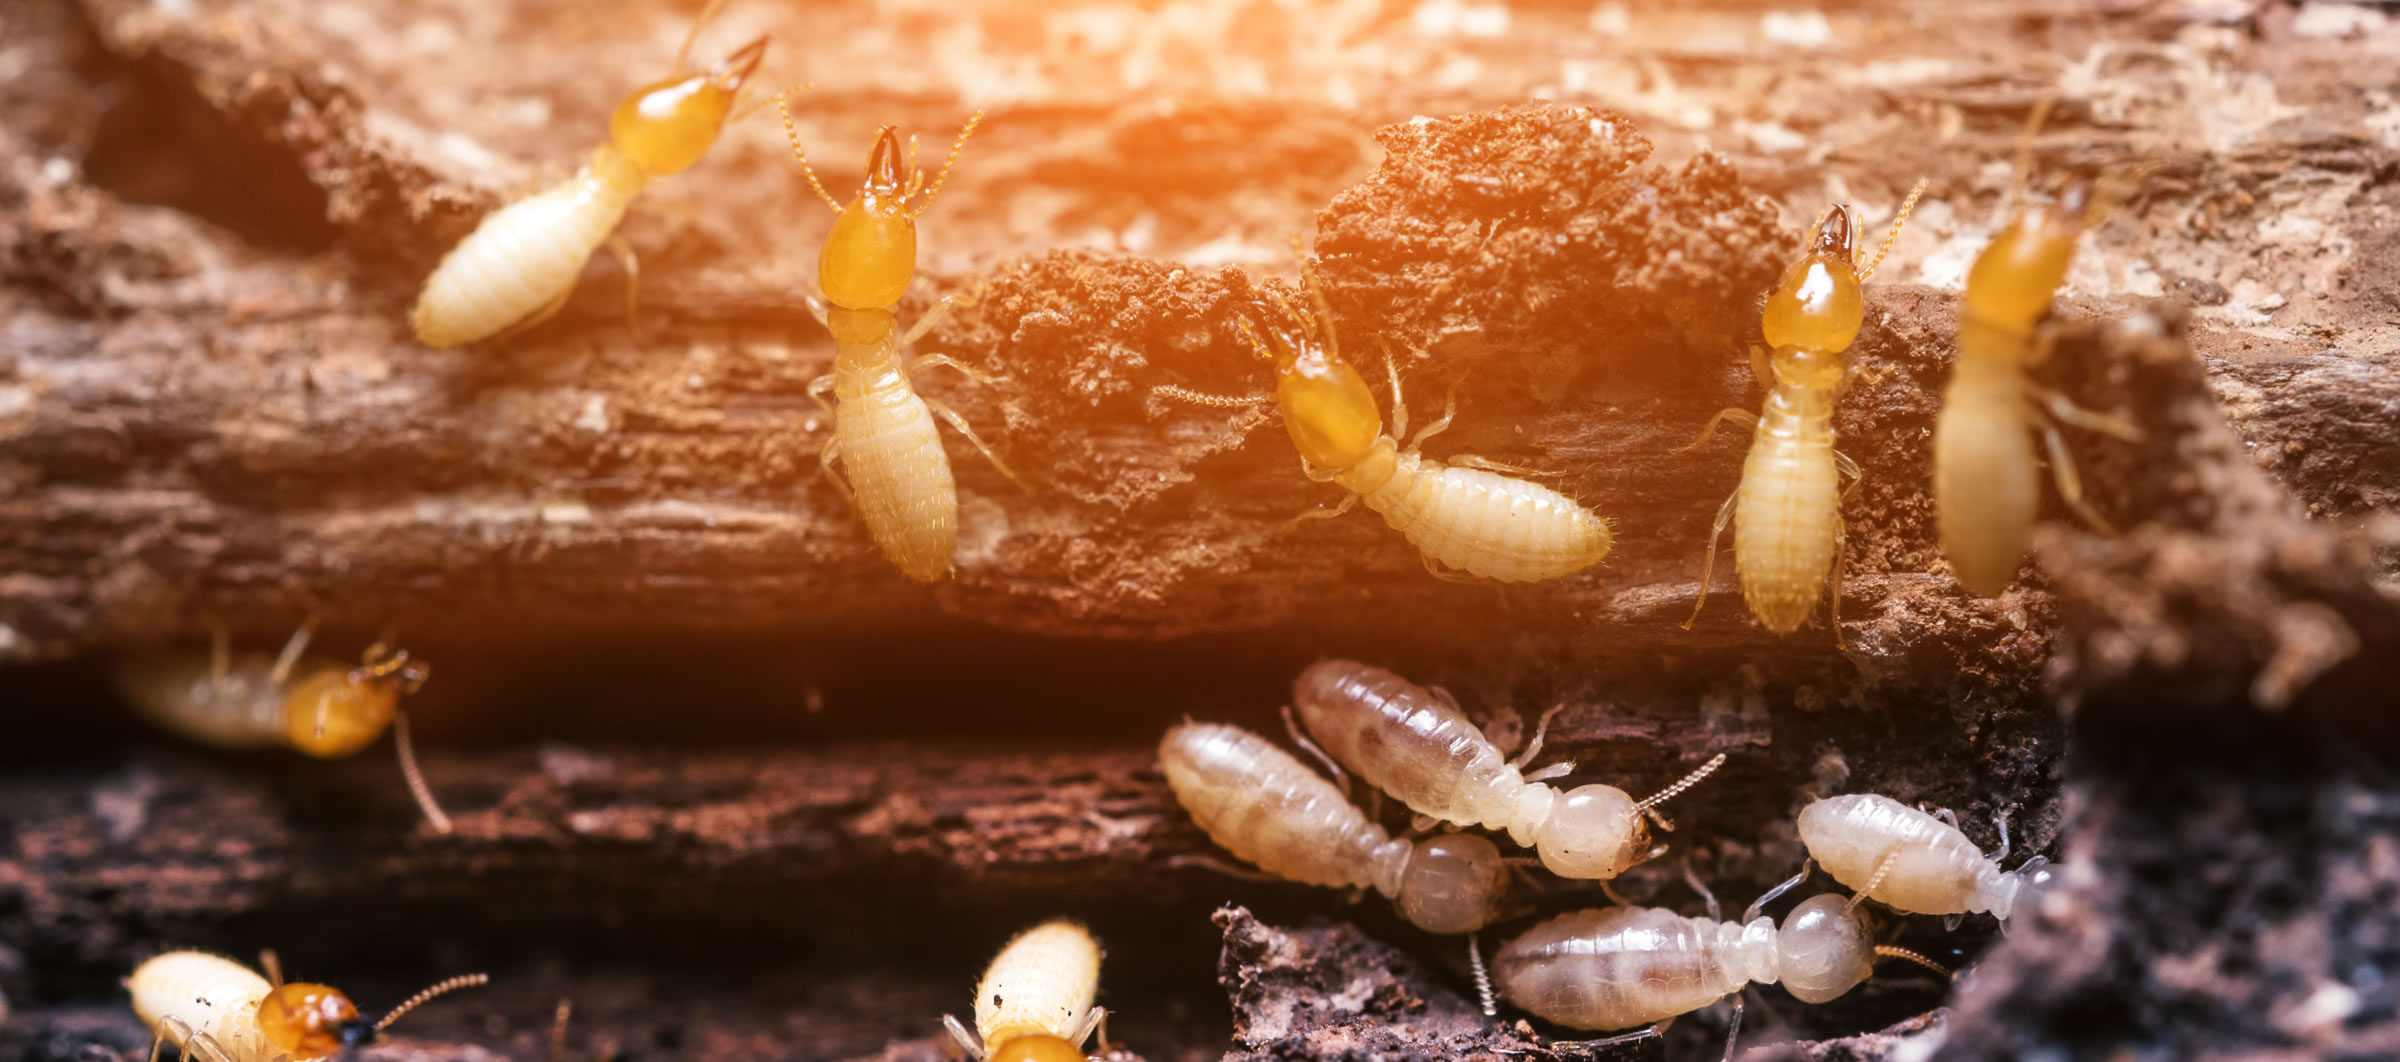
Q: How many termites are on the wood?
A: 12